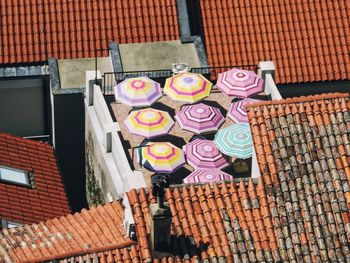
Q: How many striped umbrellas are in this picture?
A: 10